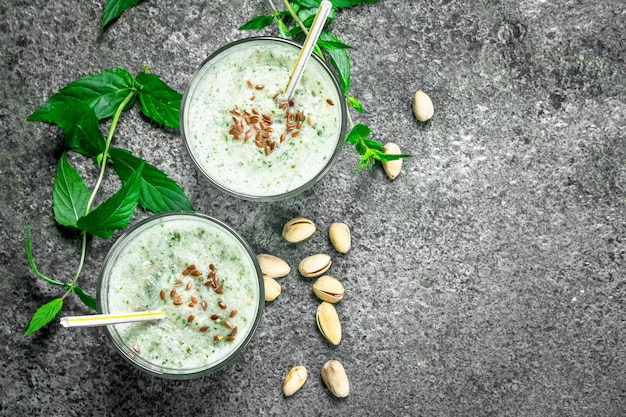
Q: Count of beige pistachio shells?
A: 11